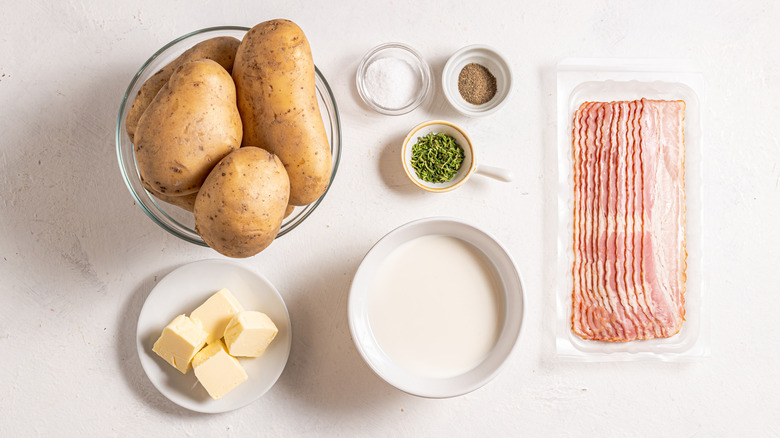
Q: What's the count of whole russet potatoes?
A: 5